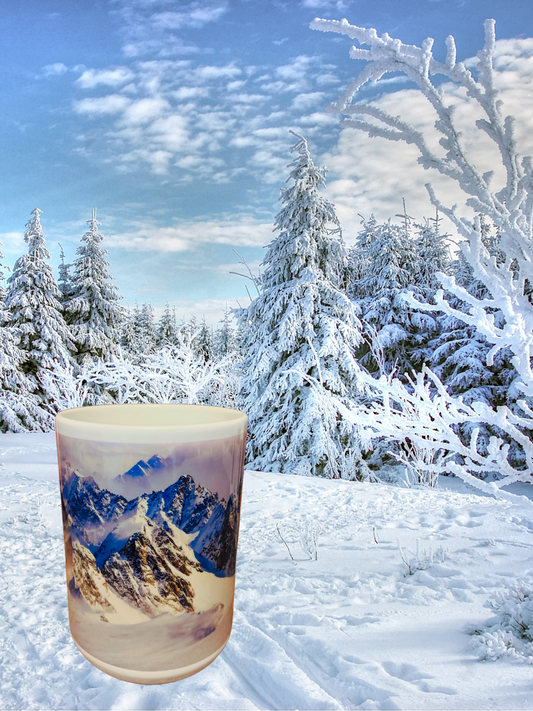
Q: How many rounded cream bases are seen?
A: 1